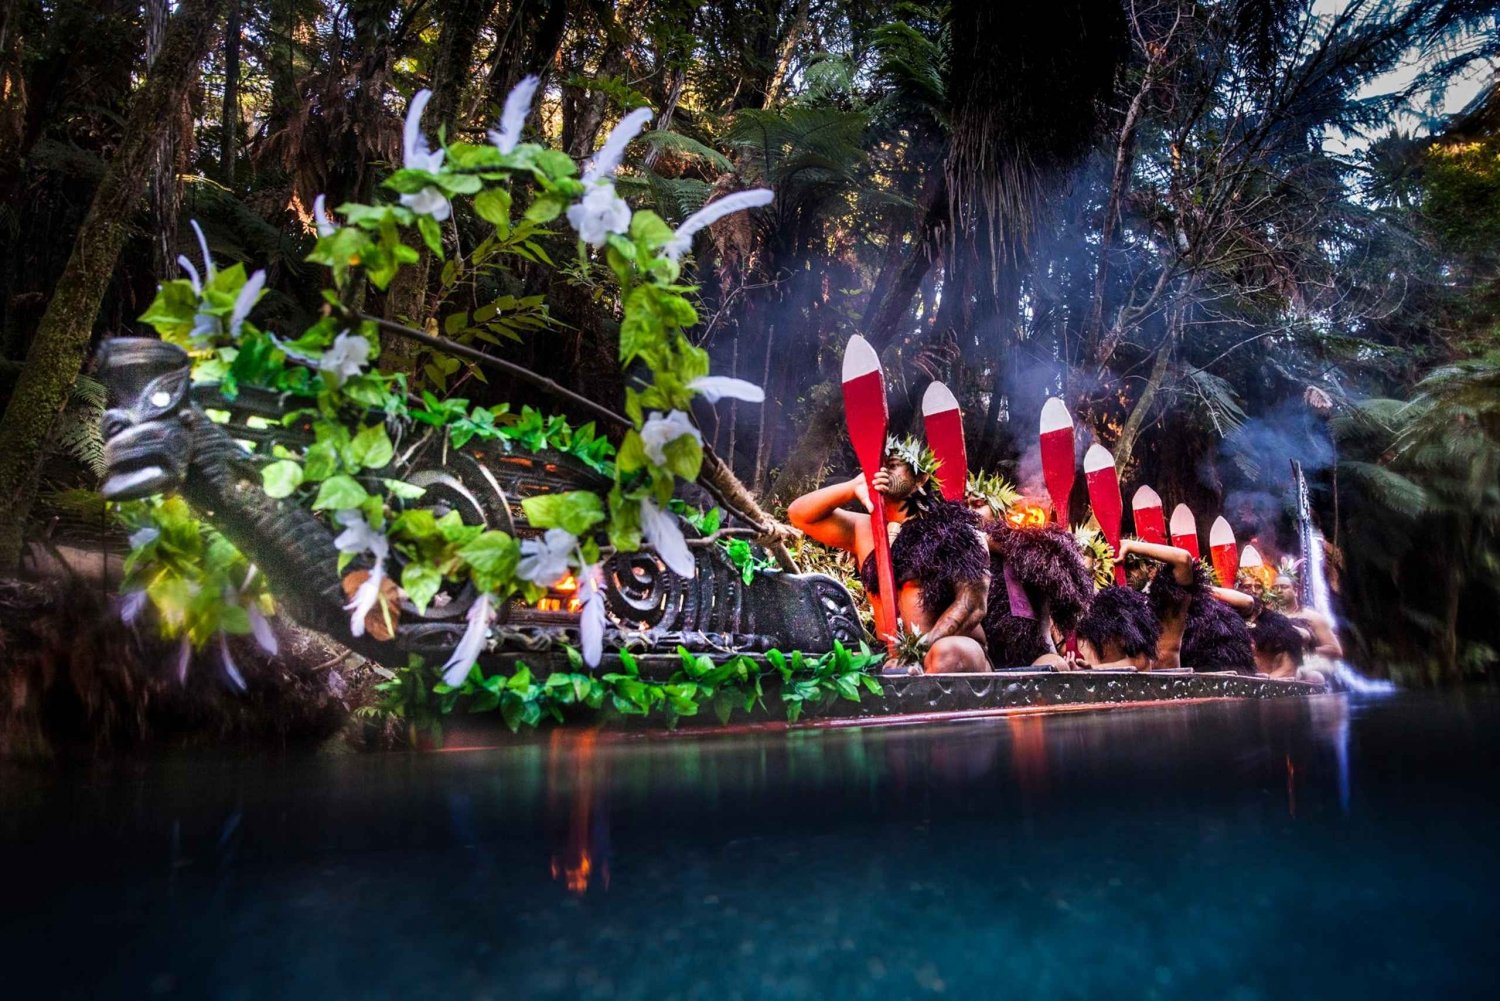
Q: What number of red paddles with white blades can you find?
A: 8